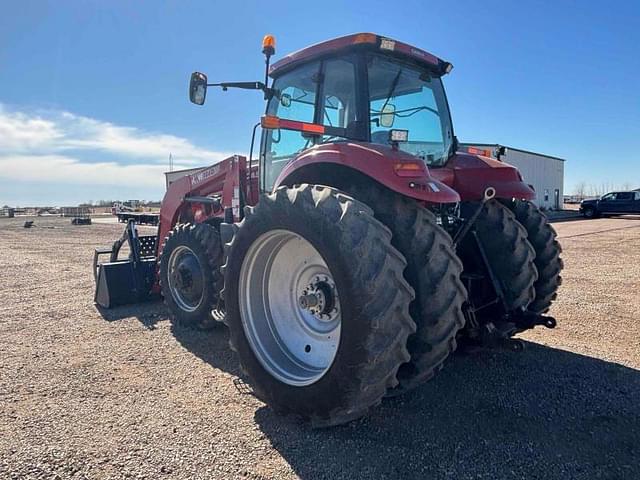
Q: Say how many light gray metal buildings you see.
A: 1